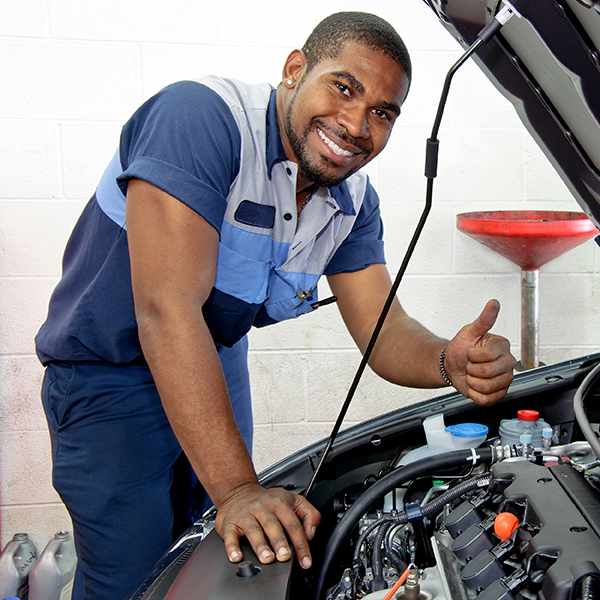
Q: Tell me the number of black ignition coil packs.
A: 4